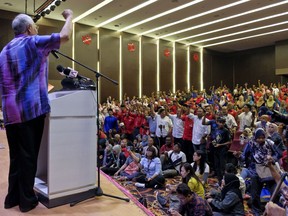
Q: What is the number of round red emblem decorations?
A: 4